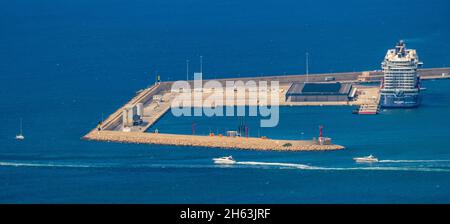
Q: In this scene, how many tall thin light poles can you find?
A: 3